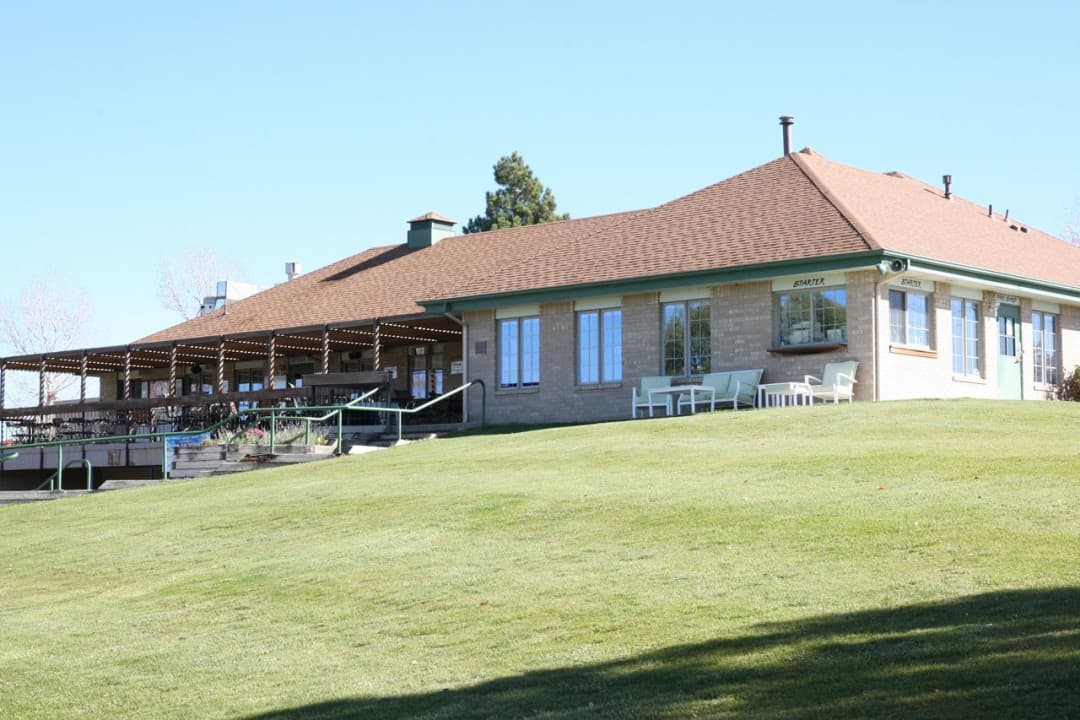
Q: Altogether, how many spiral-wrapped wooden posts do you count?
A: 9